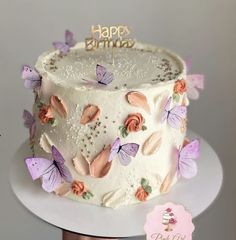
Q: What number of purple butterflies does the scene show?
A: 9